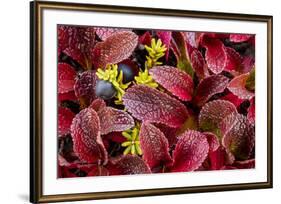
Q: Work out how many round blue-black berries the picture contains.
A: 2